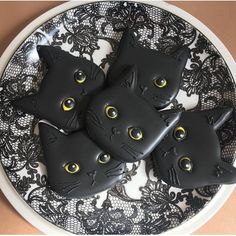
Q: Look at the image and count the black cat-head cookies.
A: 5